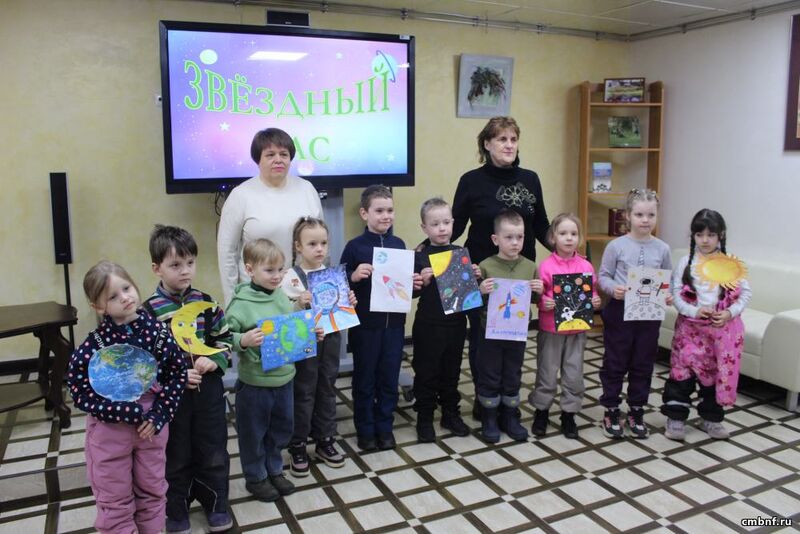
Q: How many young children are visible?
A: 10